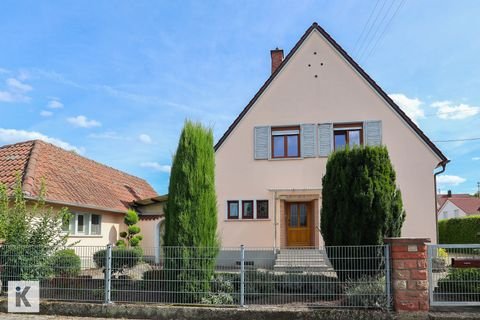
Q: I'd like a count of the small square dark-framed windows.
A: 3